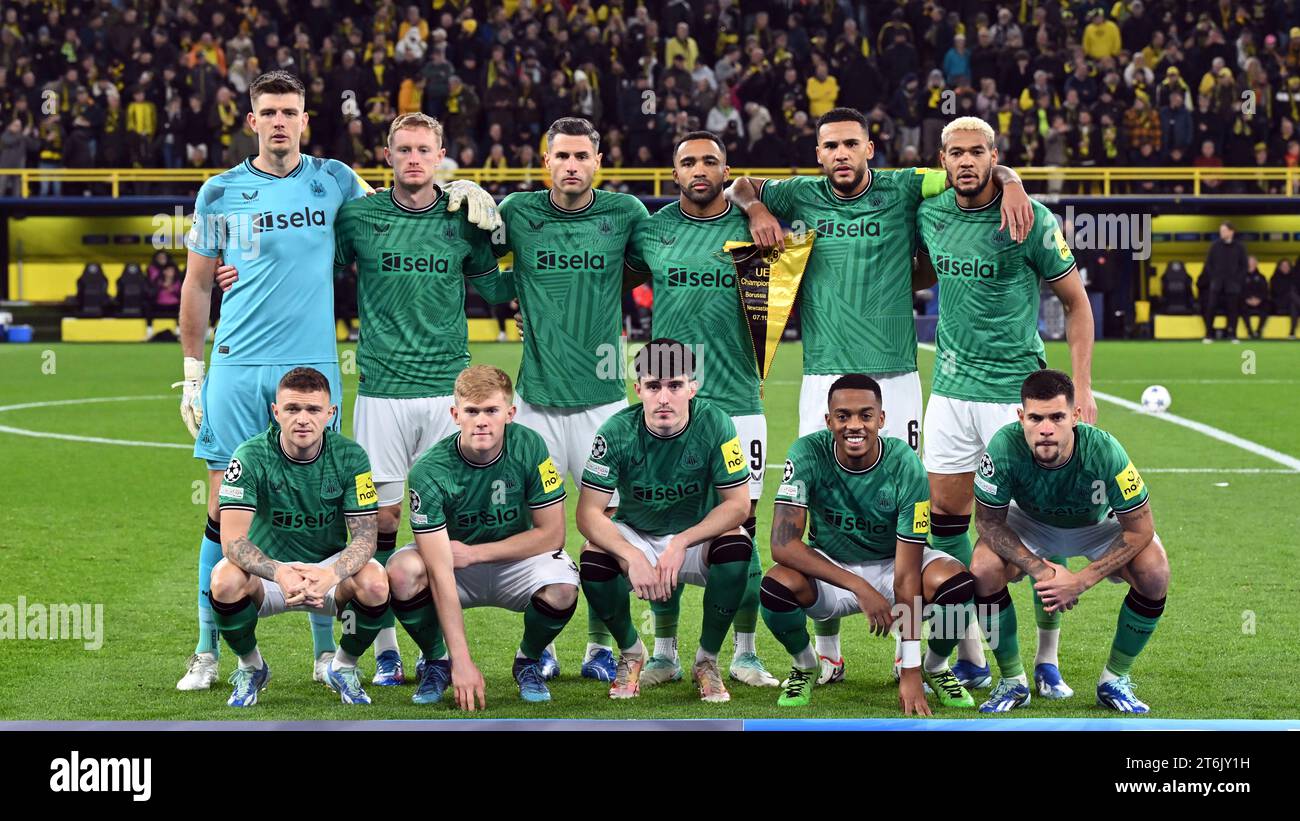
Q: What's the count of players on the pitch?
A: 11